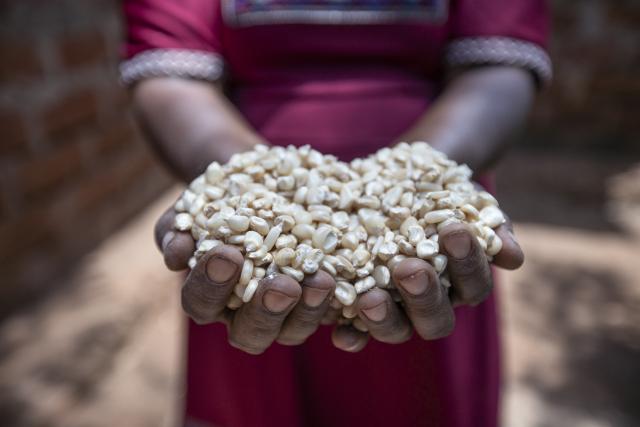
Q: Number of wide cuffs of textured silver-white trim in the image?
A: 2